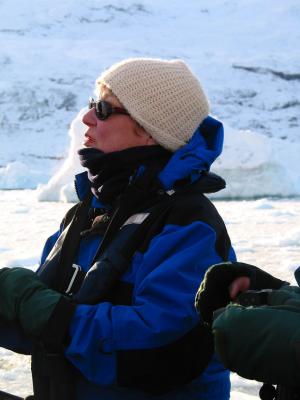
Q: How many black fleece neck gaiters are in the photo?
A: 1